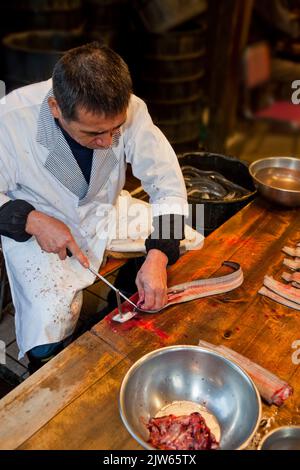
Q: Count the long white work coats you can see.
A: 1